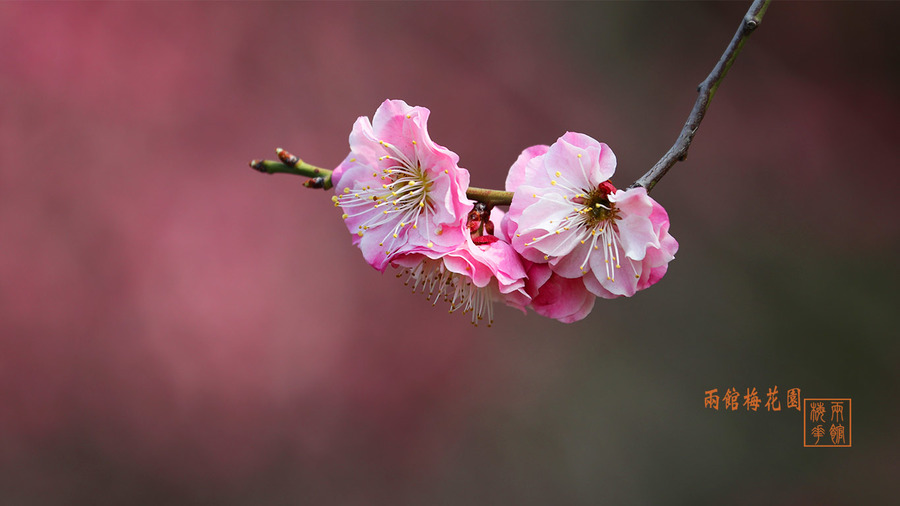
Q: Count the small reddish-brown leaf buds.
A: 3